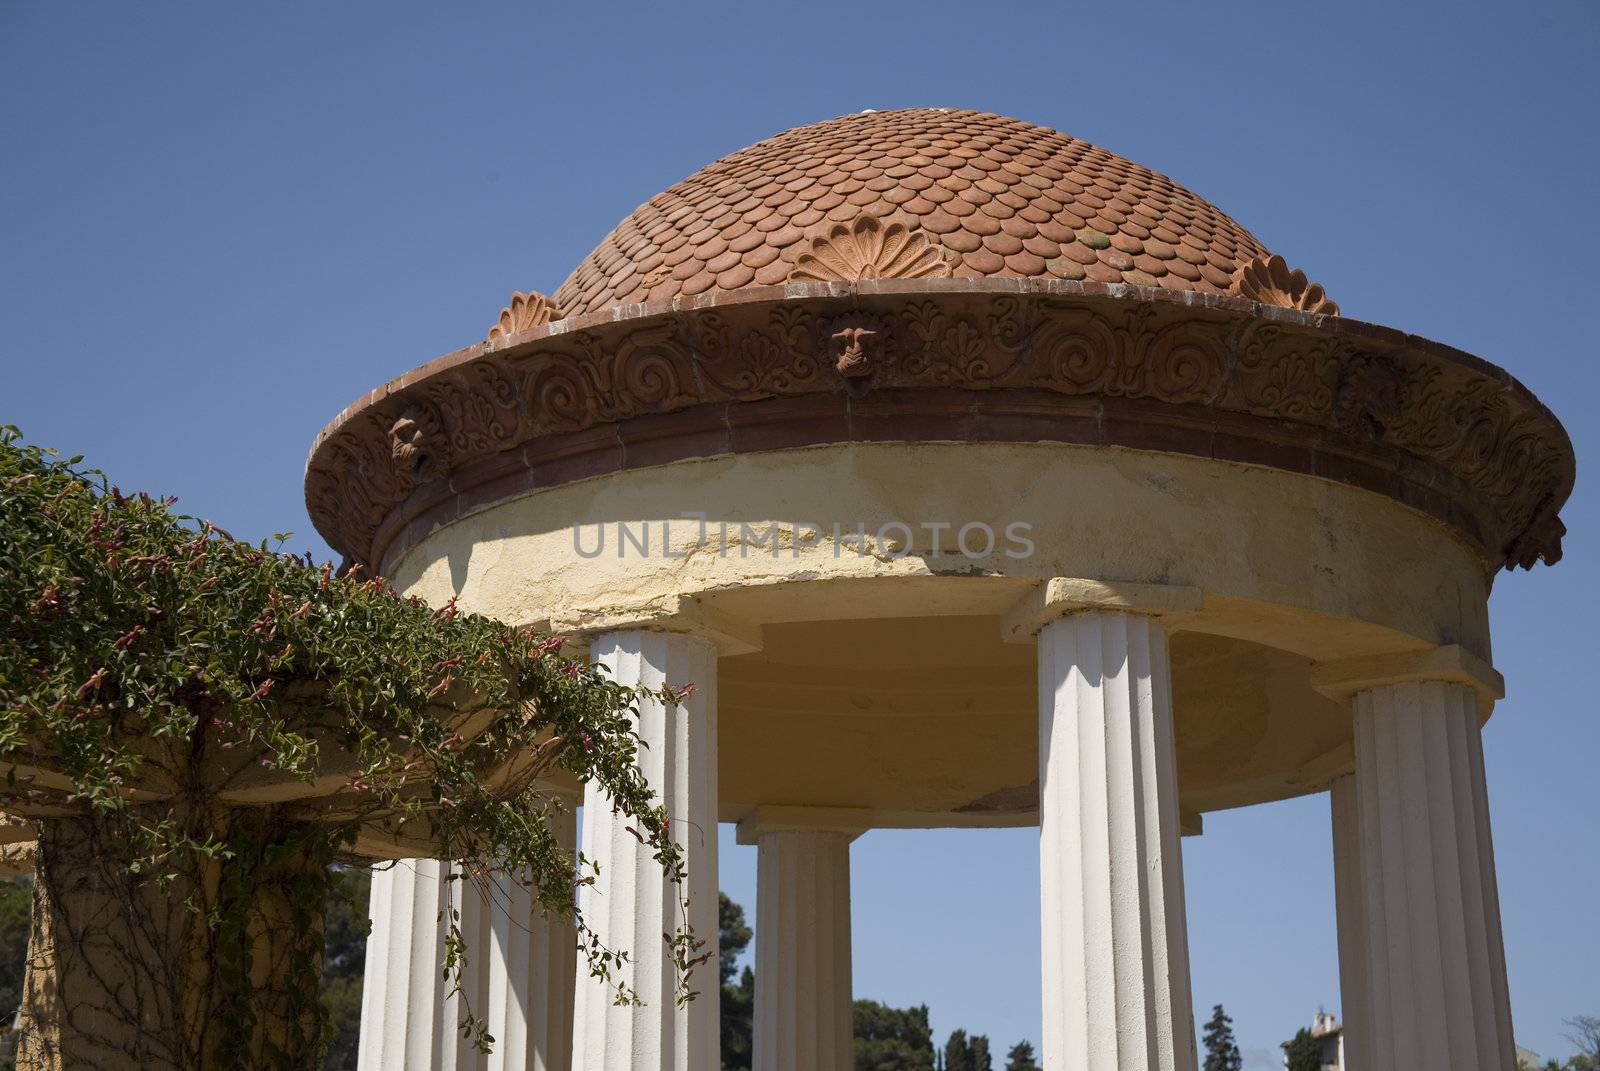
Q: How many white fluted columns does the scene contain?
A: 7